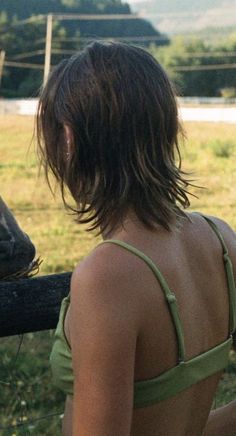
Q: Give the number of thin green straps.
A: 2